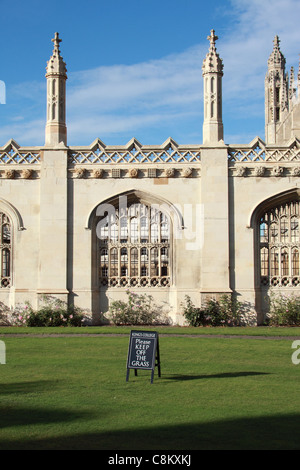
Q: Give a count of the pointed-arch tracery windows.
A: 3